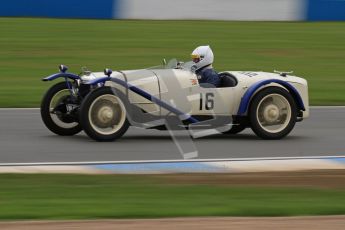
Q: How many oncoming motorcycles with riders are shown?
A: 0